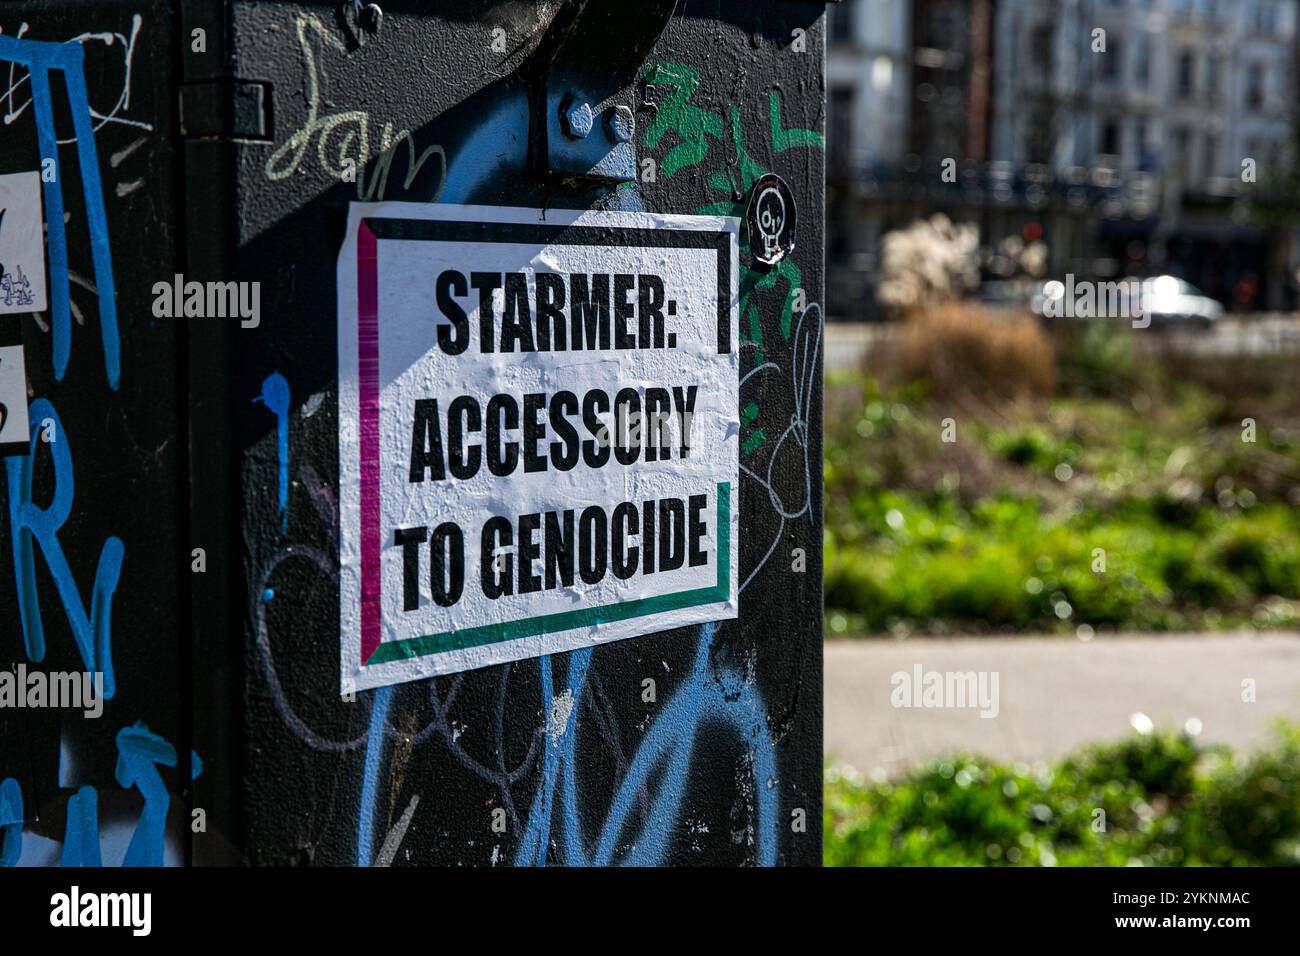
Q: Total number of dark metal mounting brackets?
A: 1